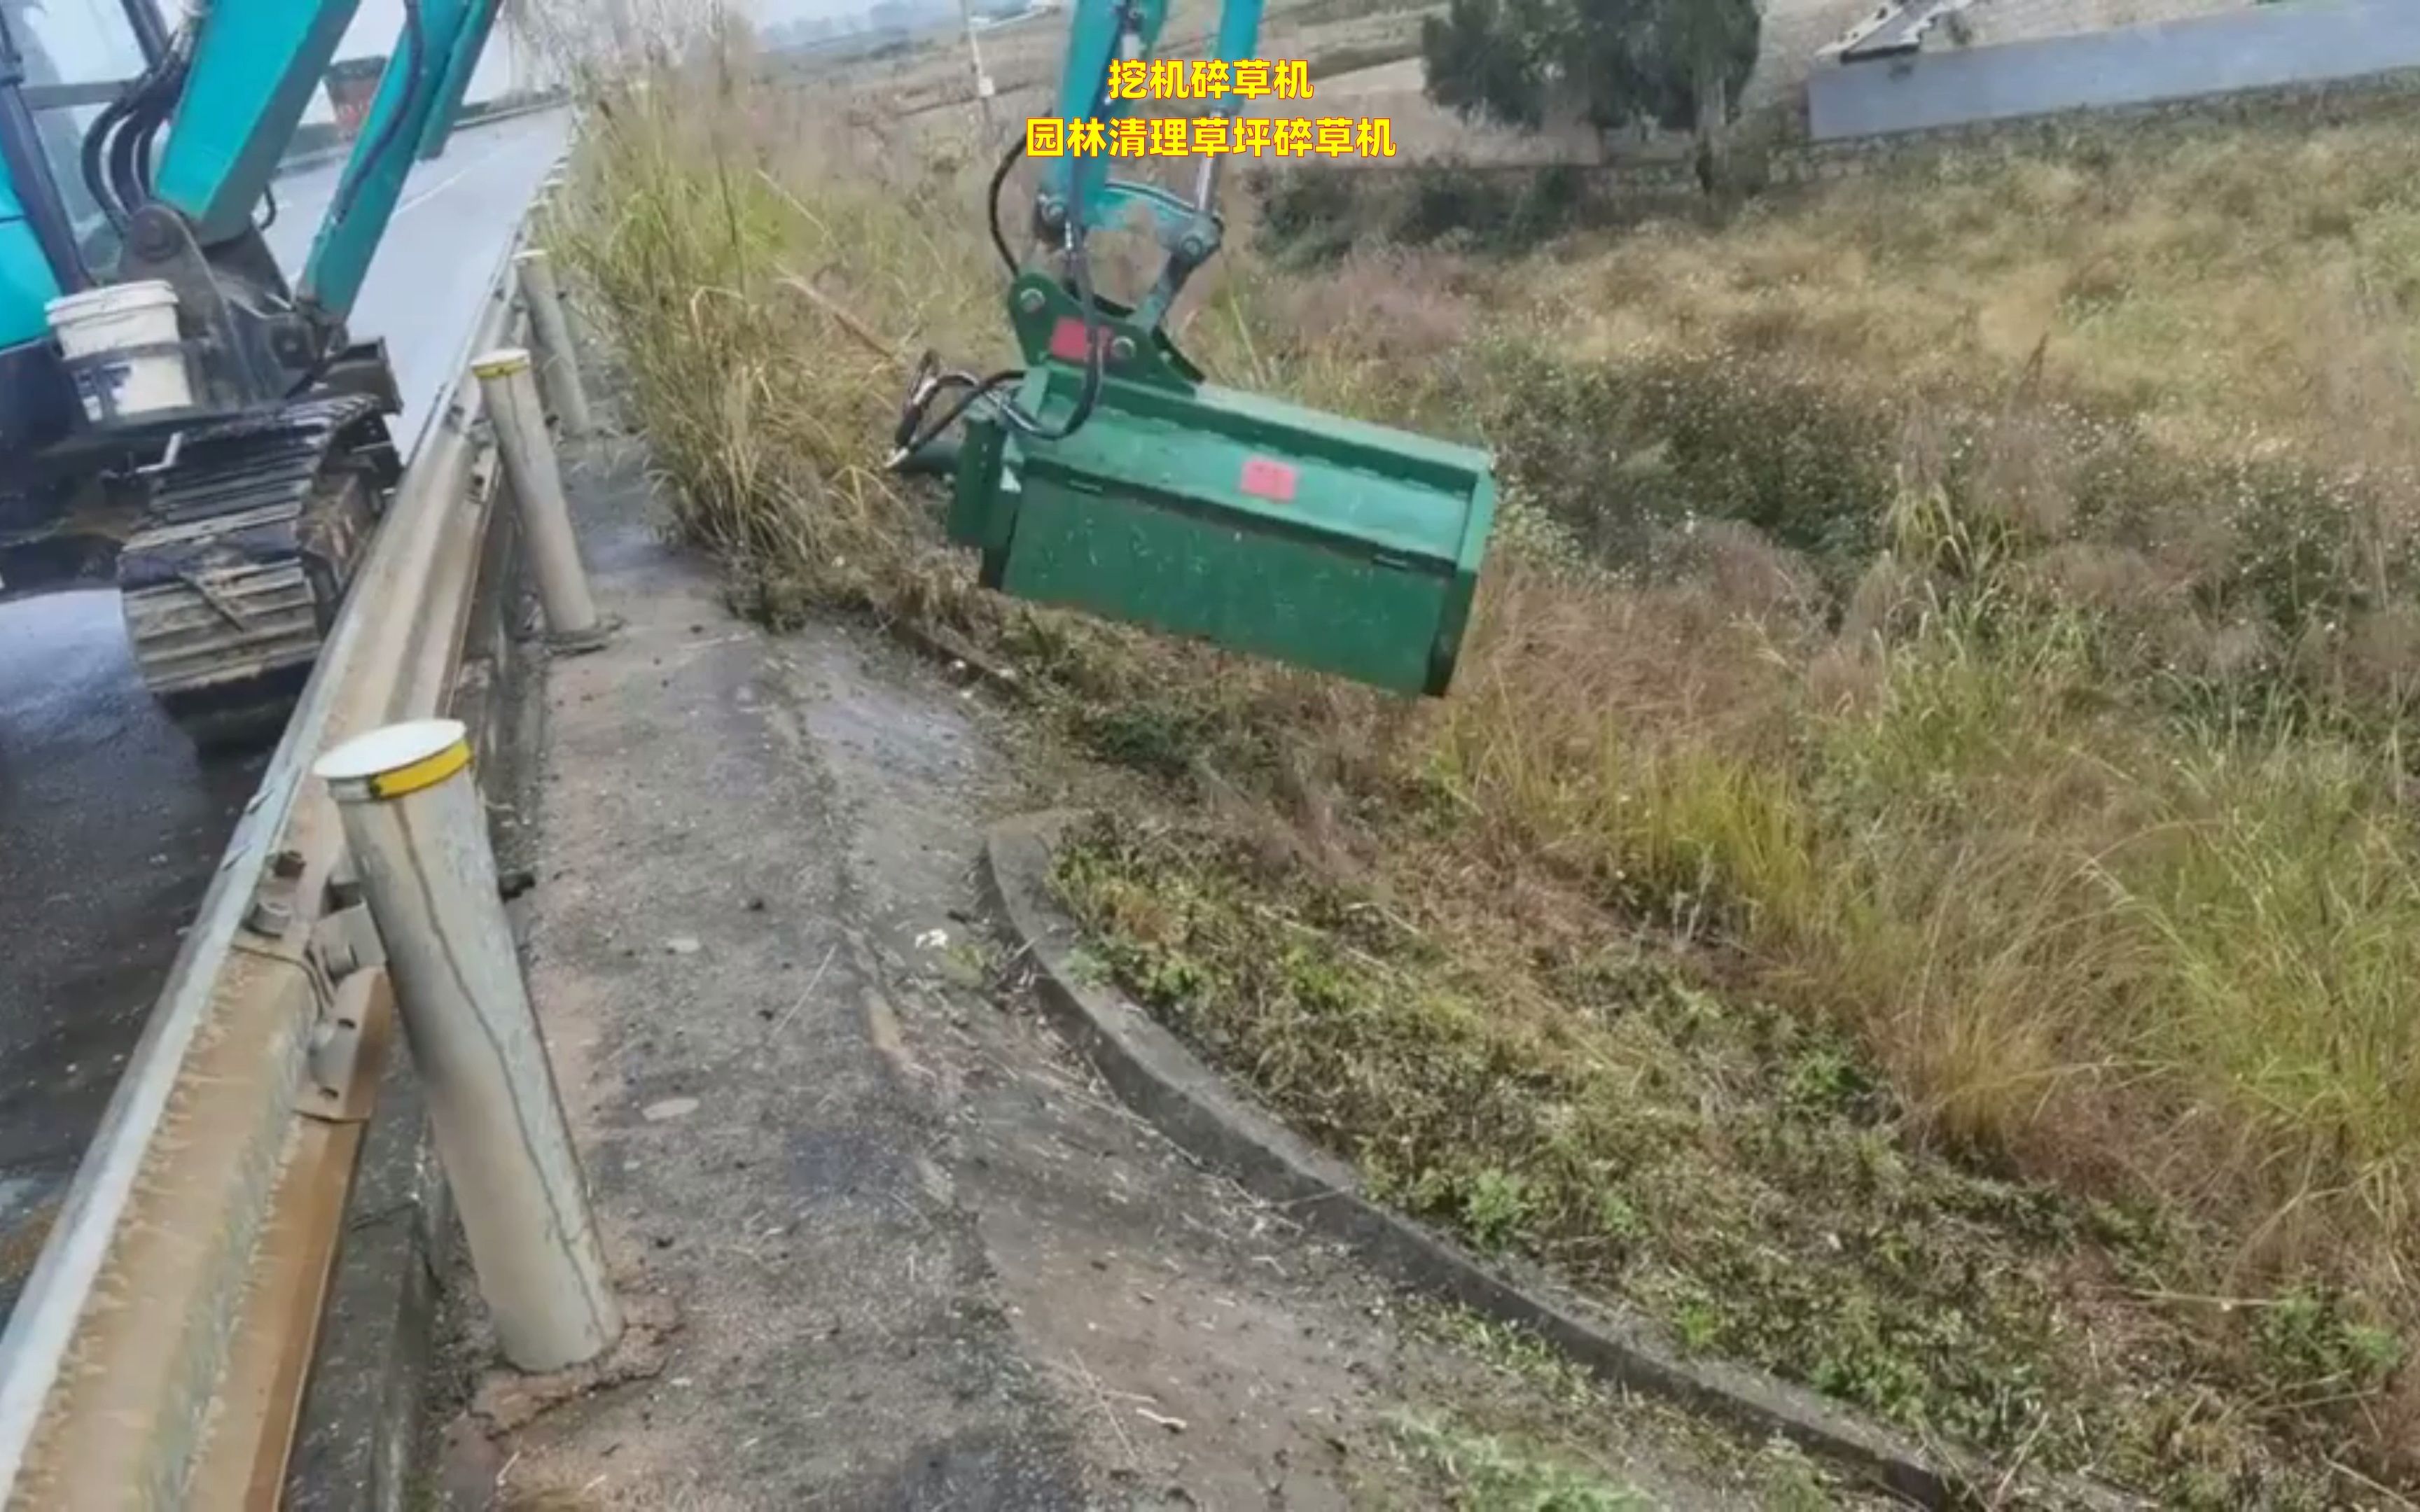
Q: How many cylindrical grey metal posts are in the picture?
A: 3